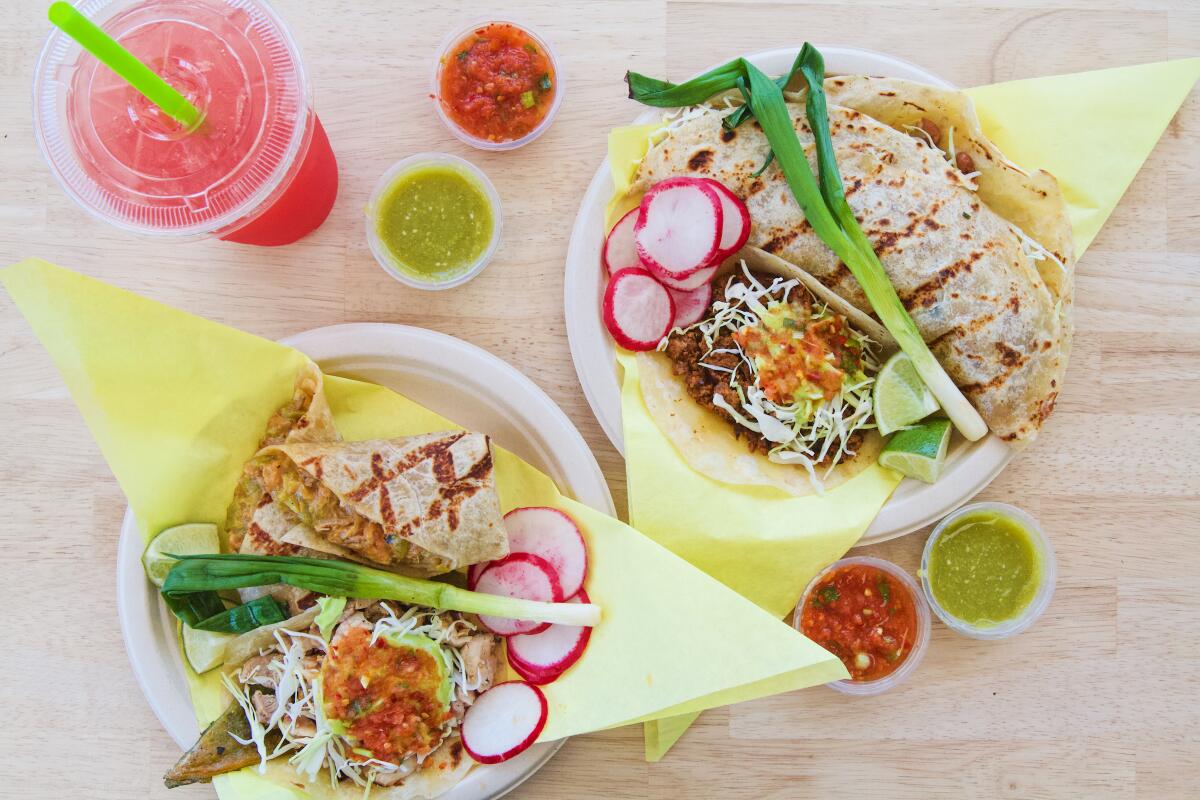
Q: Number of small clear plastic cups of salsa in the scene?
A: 4